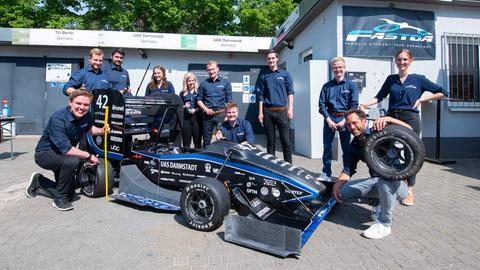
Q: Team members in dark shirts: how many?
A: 11